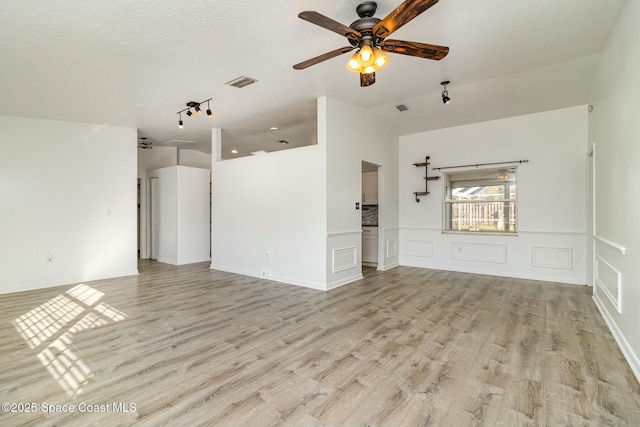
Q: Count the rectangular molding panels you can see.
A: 6